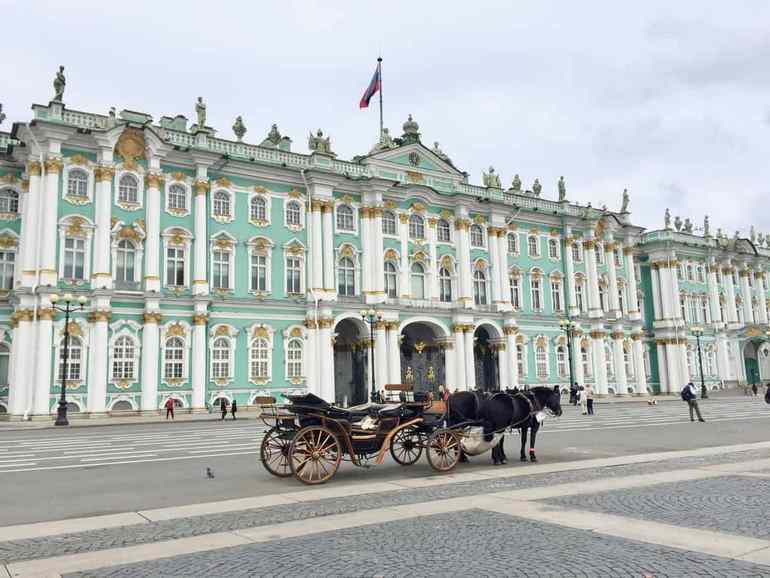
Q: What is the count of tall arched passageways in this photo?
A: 3